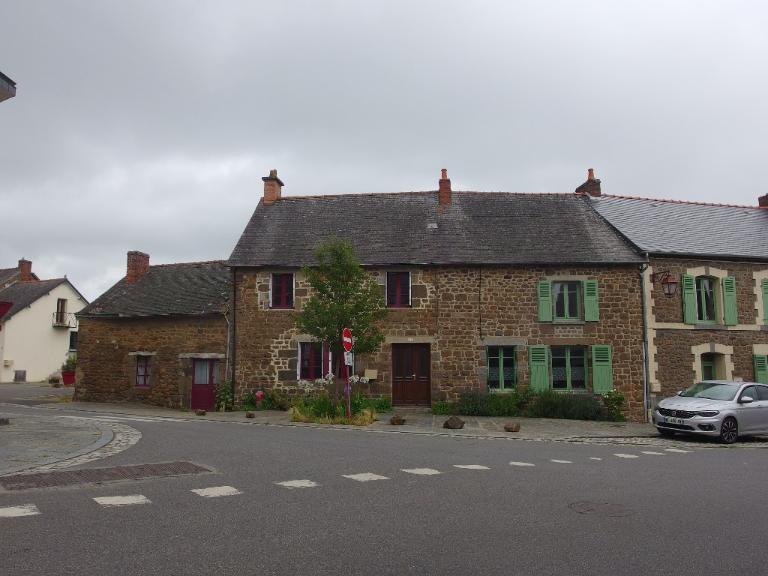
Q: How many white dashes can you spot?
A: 13